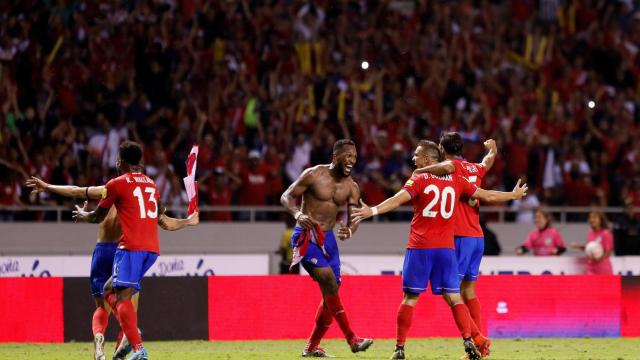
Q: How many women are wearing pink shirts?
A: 2